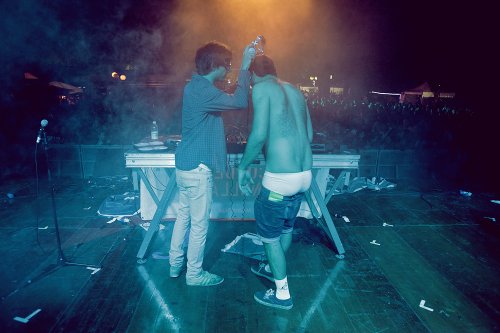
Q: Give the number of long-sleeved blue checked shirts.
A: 1